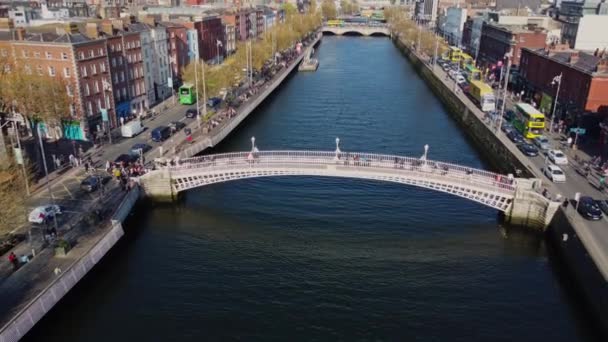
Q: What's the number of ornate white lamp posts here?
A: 3